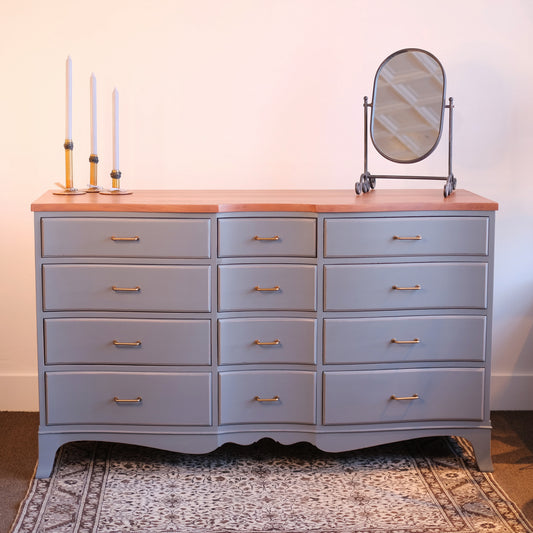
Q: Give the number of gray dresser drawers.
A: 12